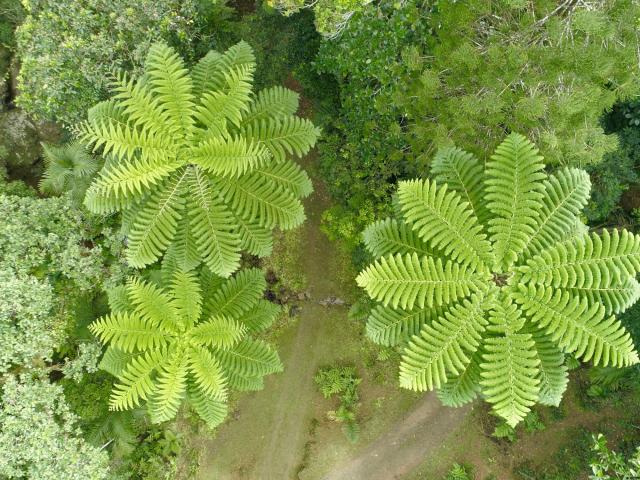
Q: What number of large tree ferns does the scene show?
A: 3